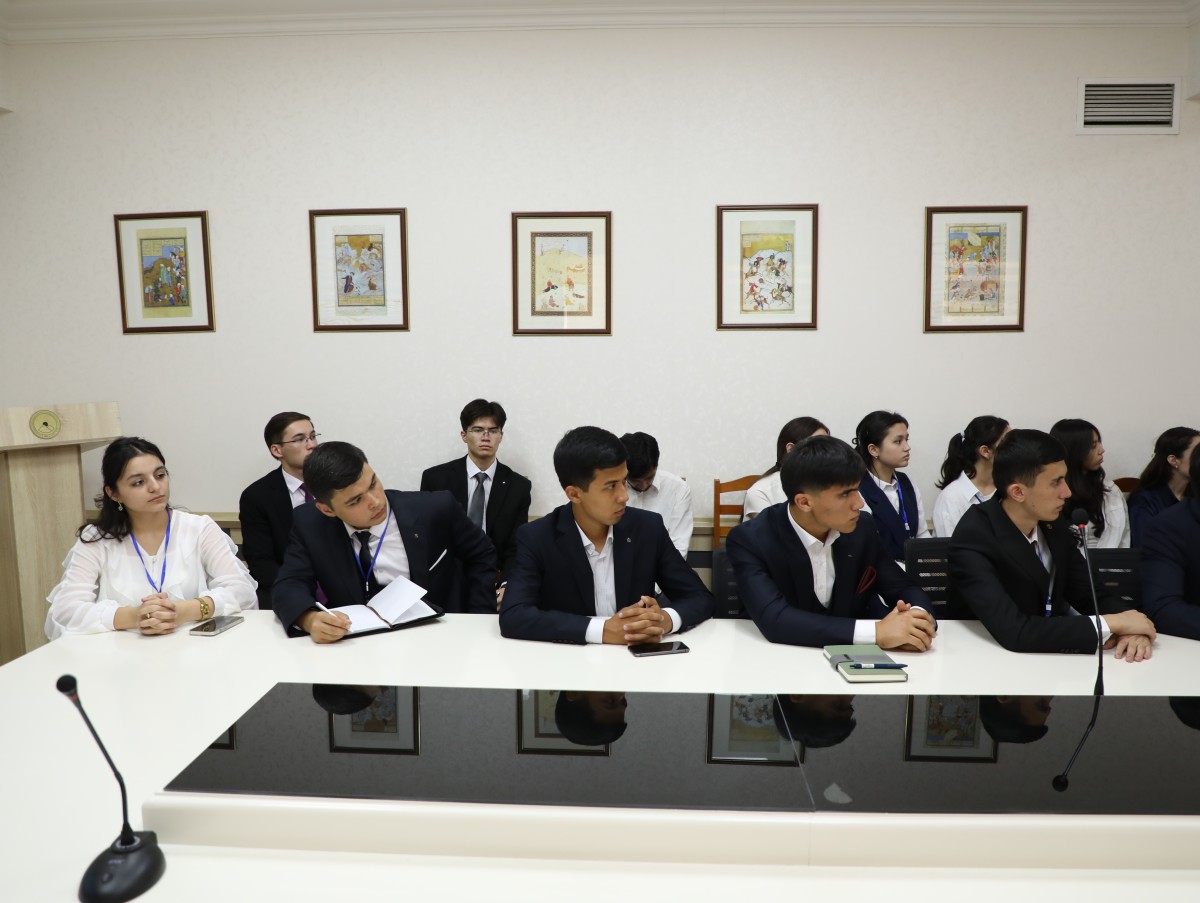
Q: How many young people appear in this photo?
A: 14